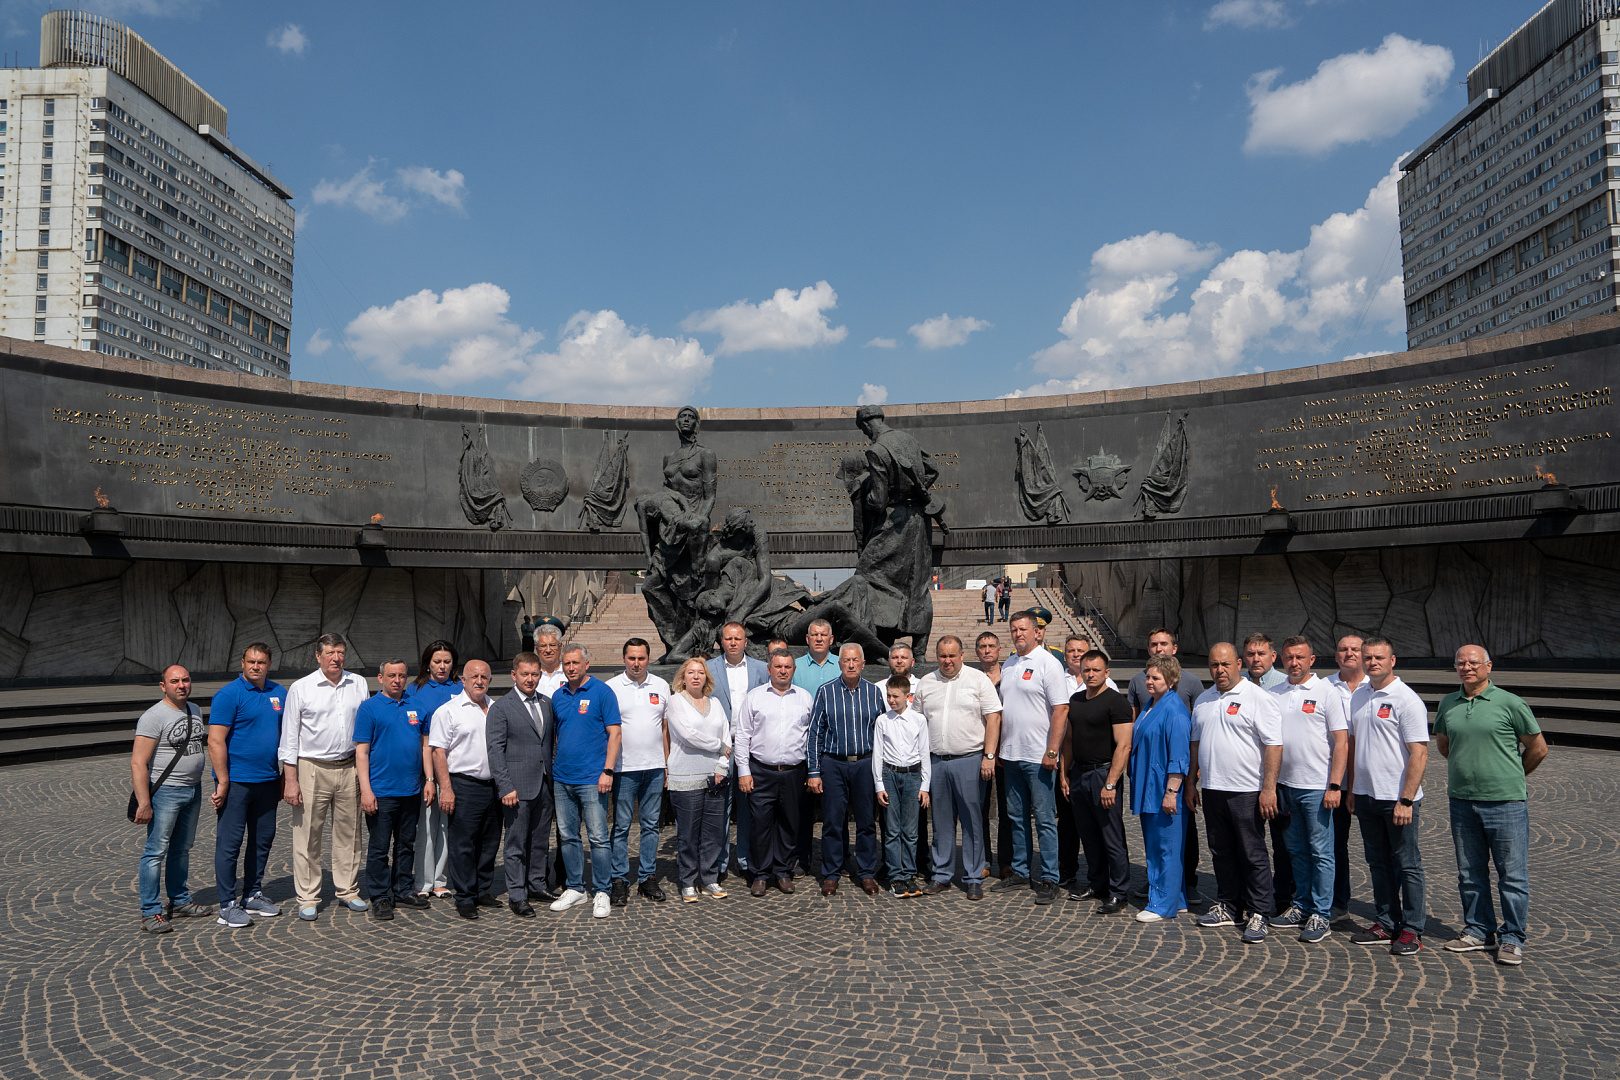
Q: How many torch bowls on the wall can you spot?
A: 4